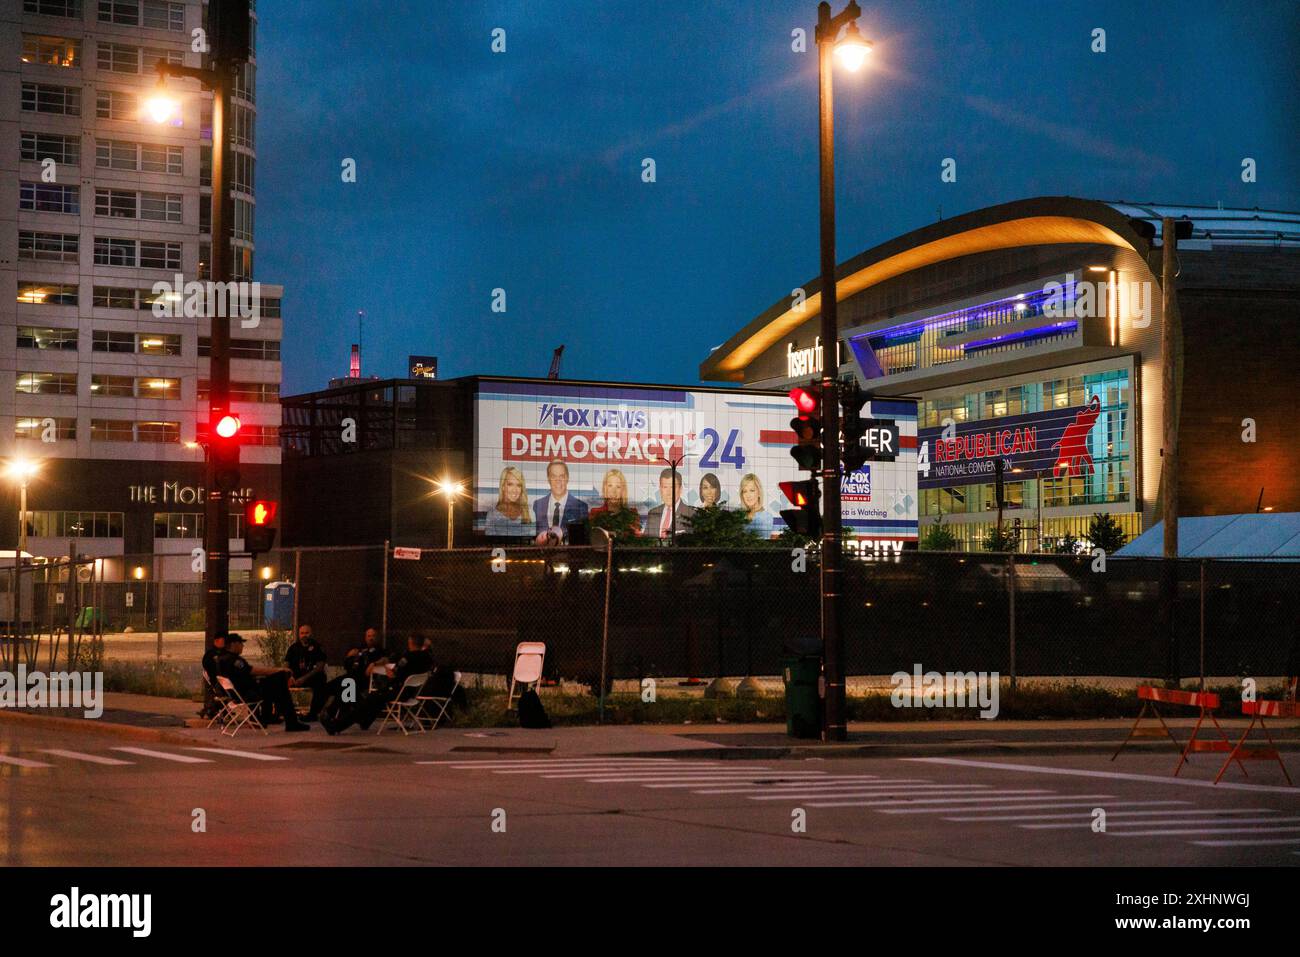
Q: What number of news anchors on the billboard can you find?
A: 6